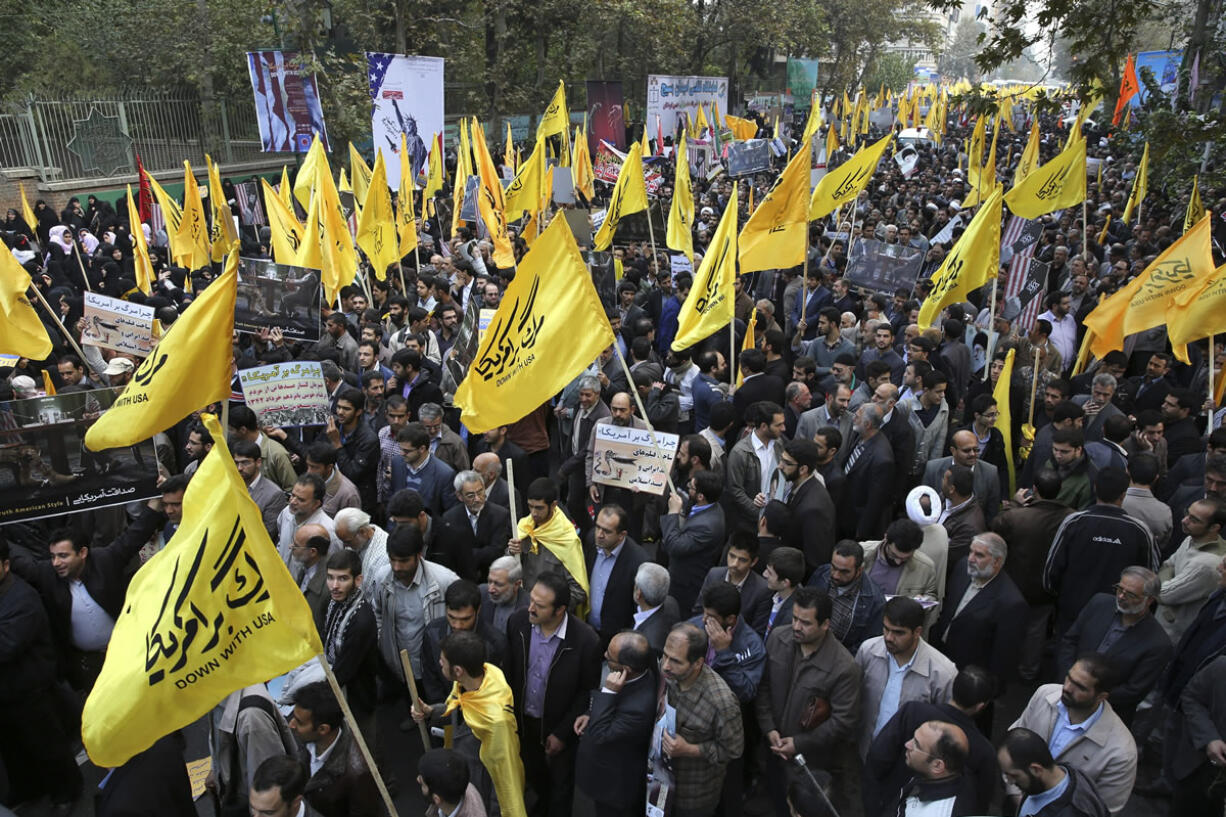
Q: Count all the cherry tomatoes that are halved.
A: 0